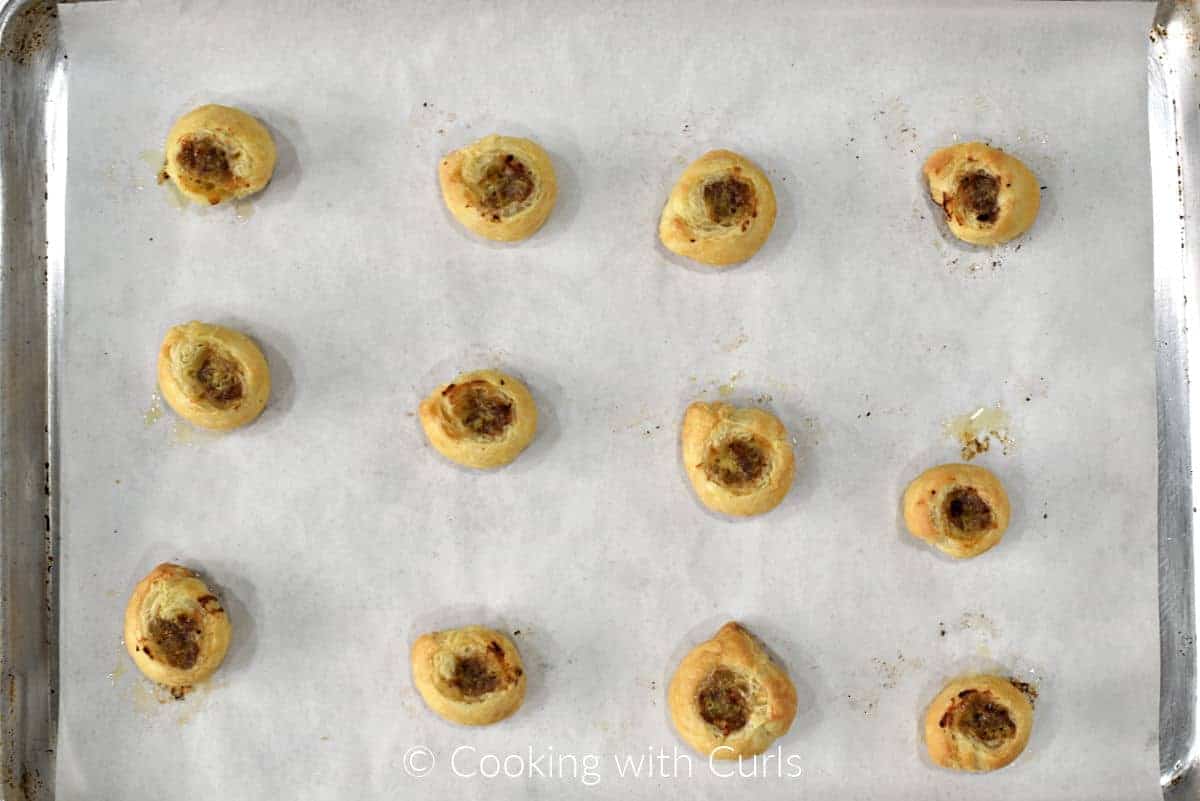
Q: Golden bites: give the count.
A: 12